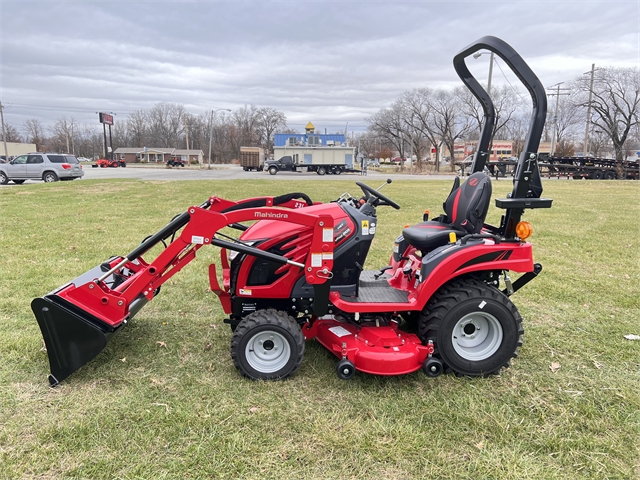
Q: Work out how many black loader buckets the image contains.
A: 1